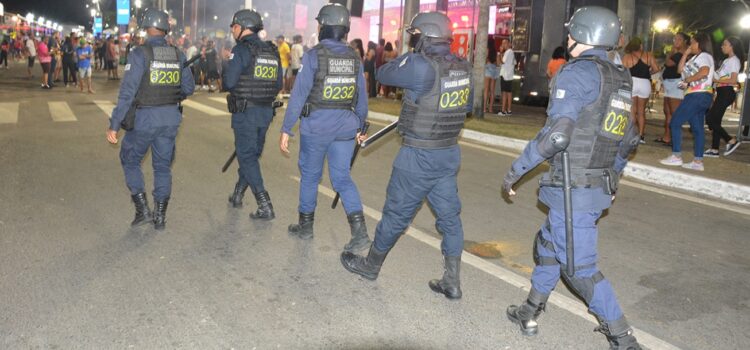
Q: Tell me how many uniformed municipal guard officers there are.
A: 5